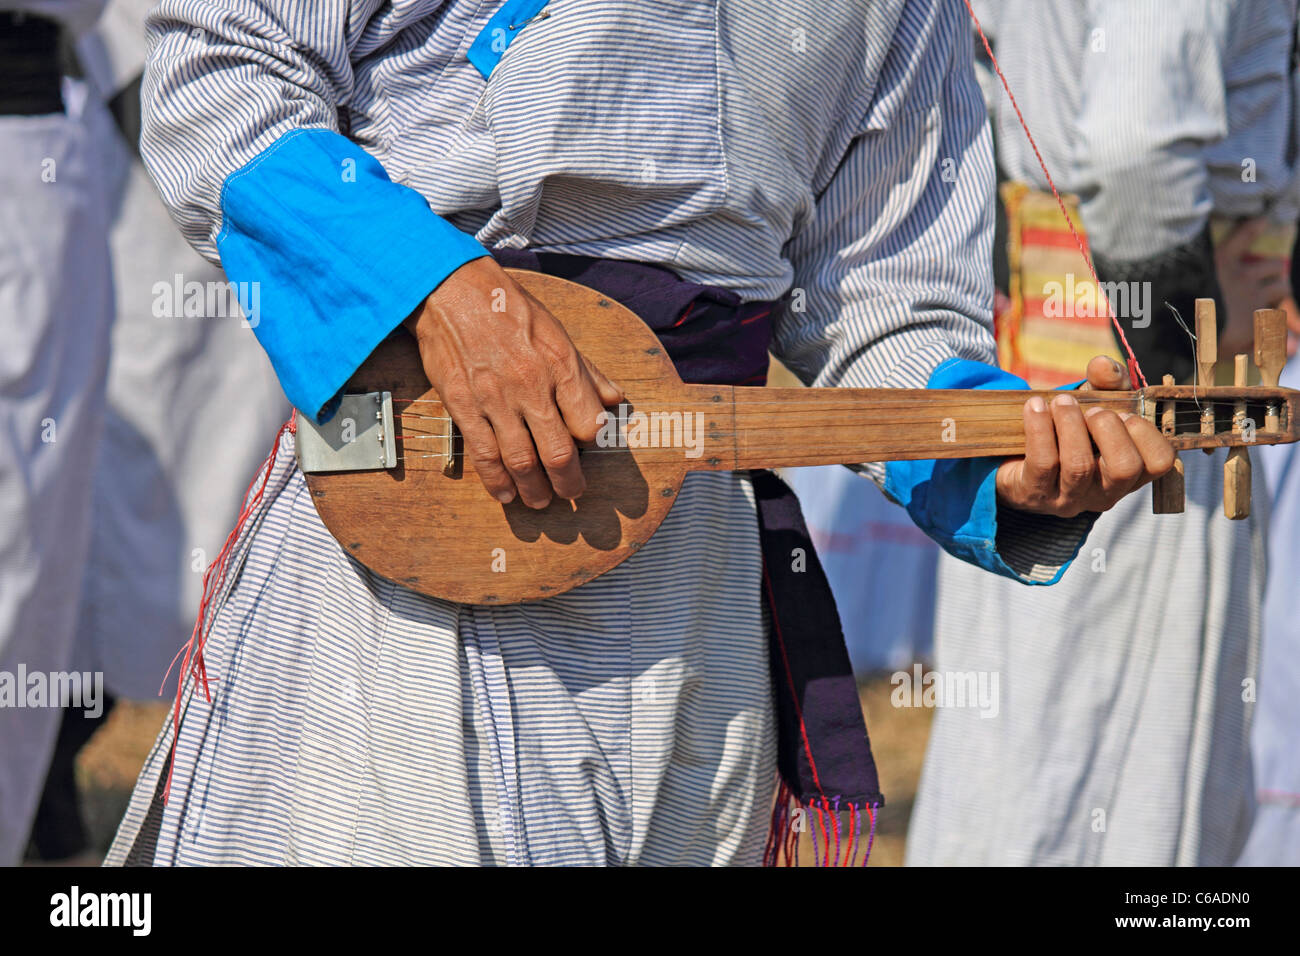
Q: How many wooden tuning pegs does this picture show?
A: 4